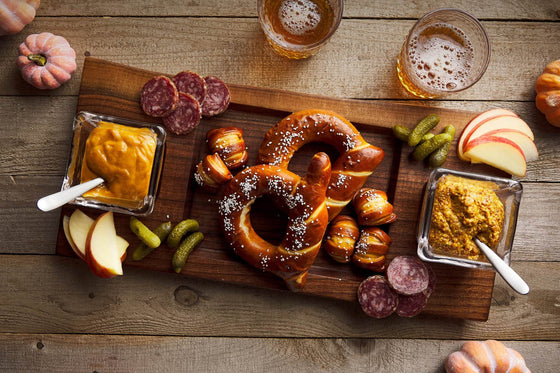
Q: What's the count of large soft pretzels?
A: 2